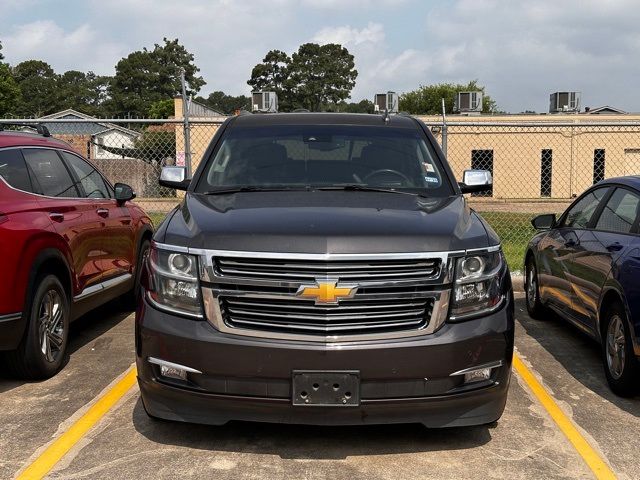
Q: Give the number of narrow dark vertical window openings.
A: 3